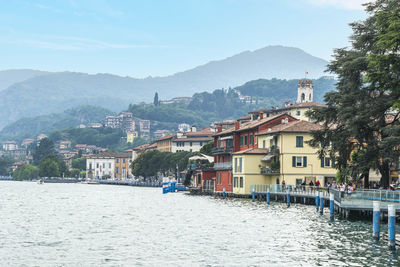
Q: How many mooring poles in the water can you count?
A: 9